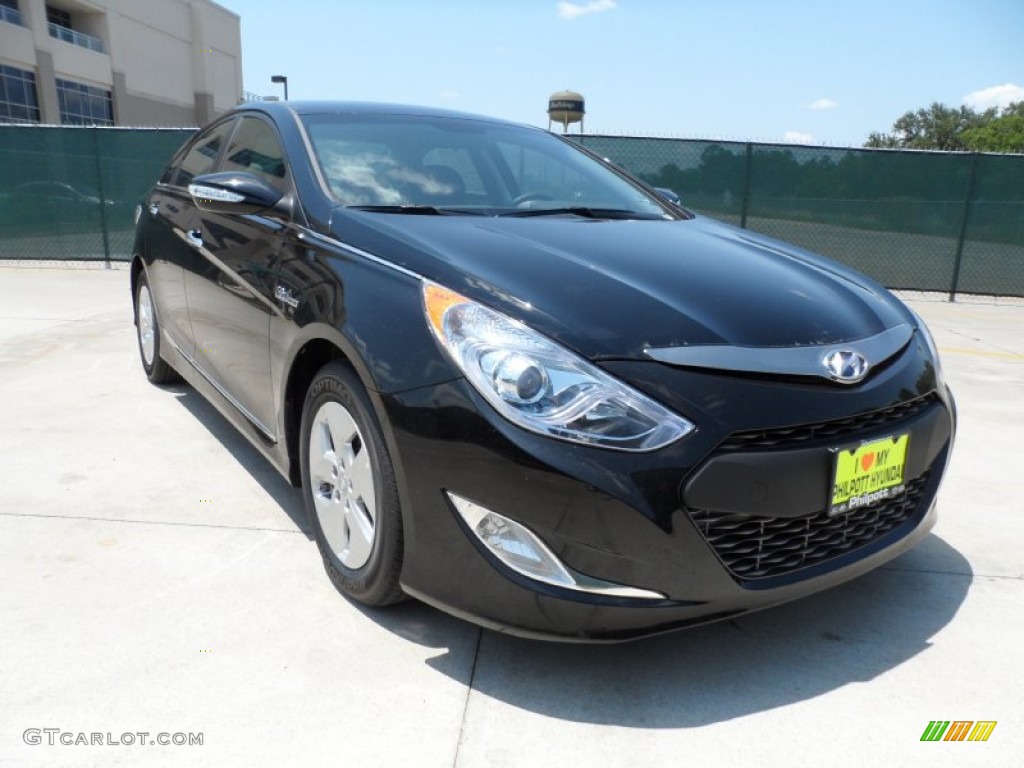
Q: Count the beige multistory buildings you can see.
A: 1